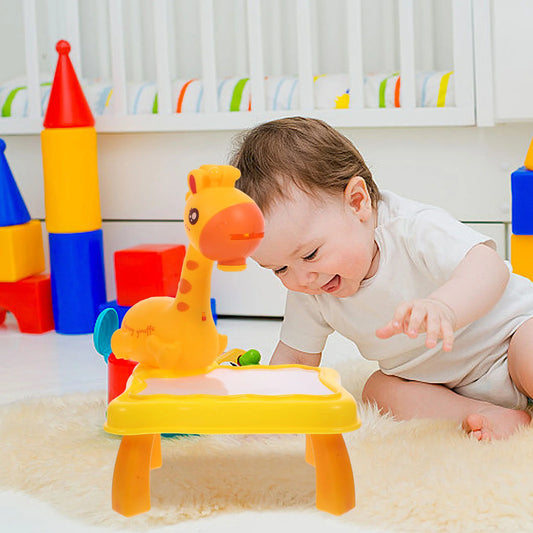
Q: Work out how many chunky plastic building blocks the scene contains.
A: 11